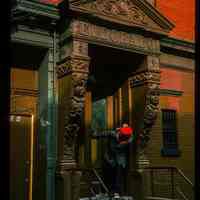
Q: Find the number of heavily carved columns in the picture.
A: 2